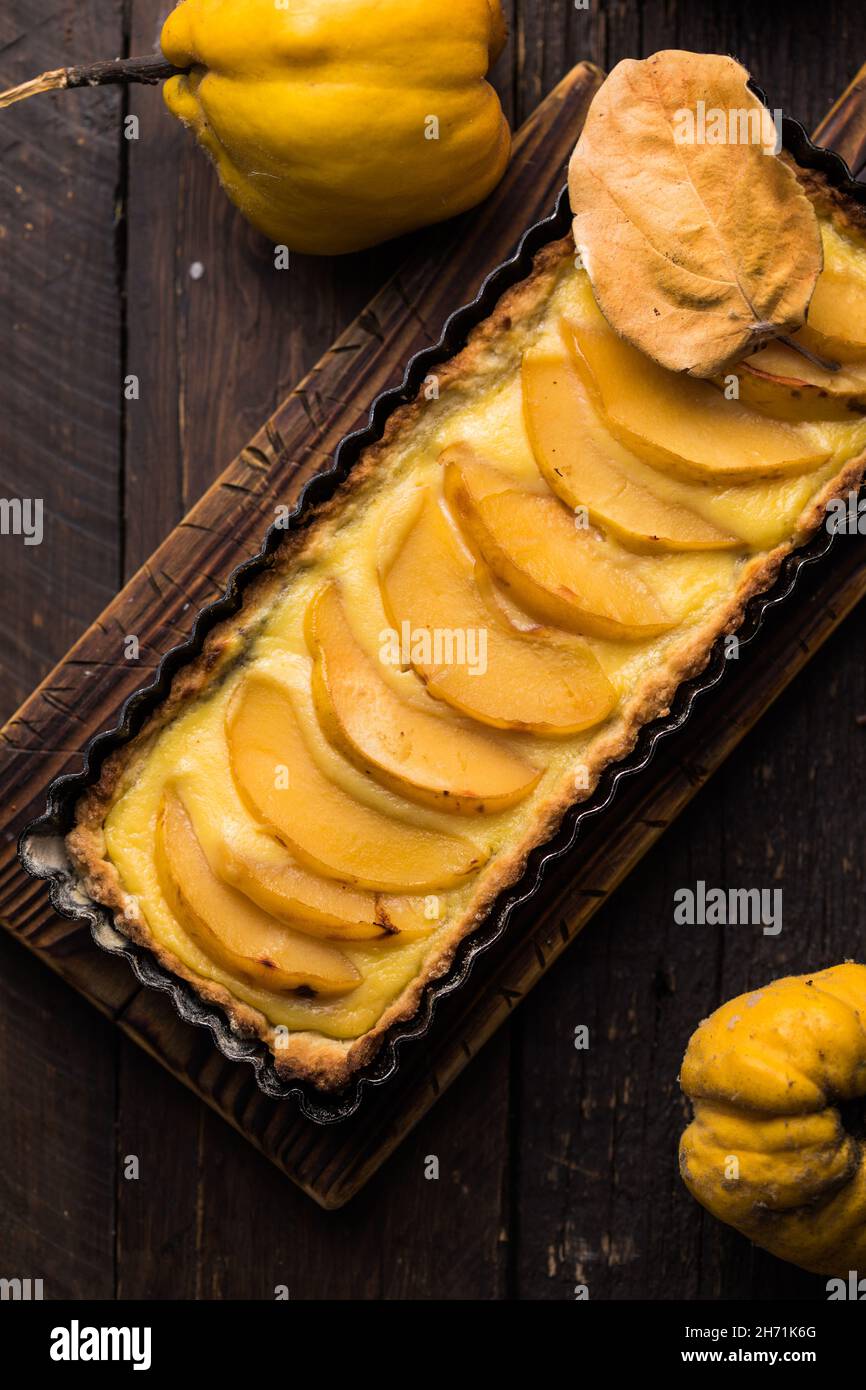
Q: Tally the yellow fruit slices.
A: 10